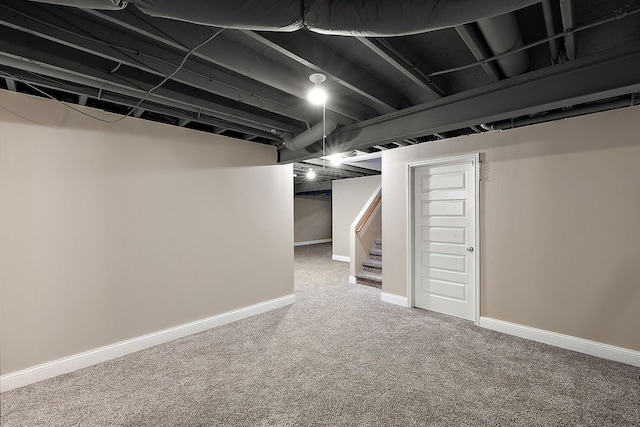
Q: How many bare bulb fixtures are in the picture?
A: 3